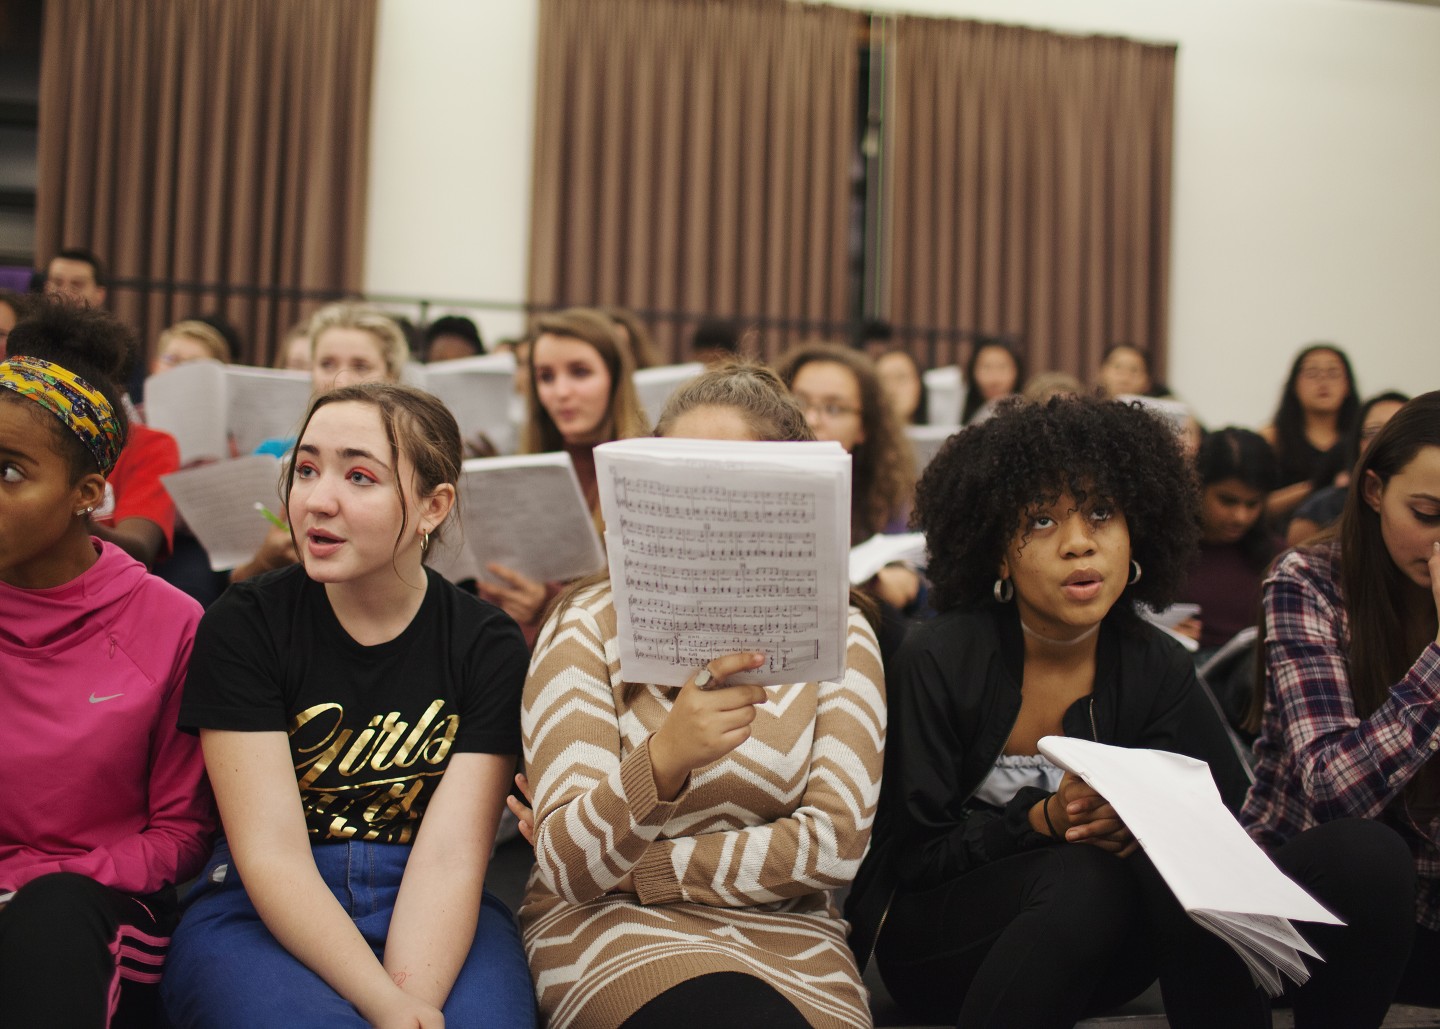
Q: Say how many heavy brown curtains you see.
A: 3